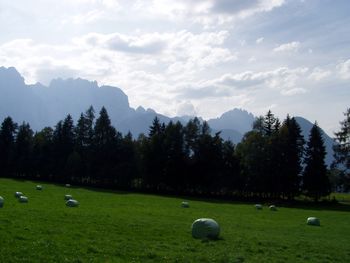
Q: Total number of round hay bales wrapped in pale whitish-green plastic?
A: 12